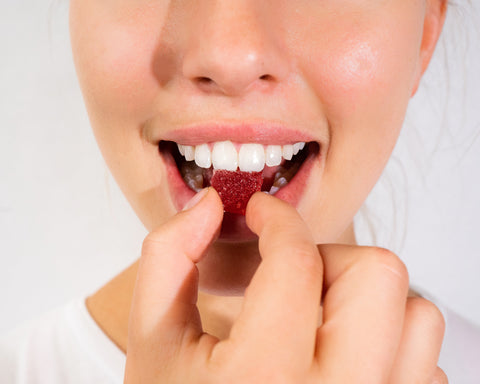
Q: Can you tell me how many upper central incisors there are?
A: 2